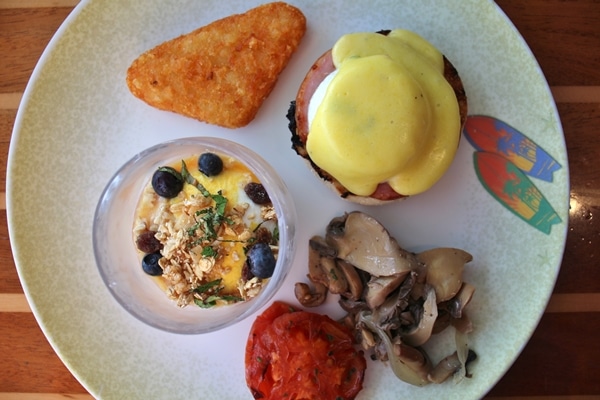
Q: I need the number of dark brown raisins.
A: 4